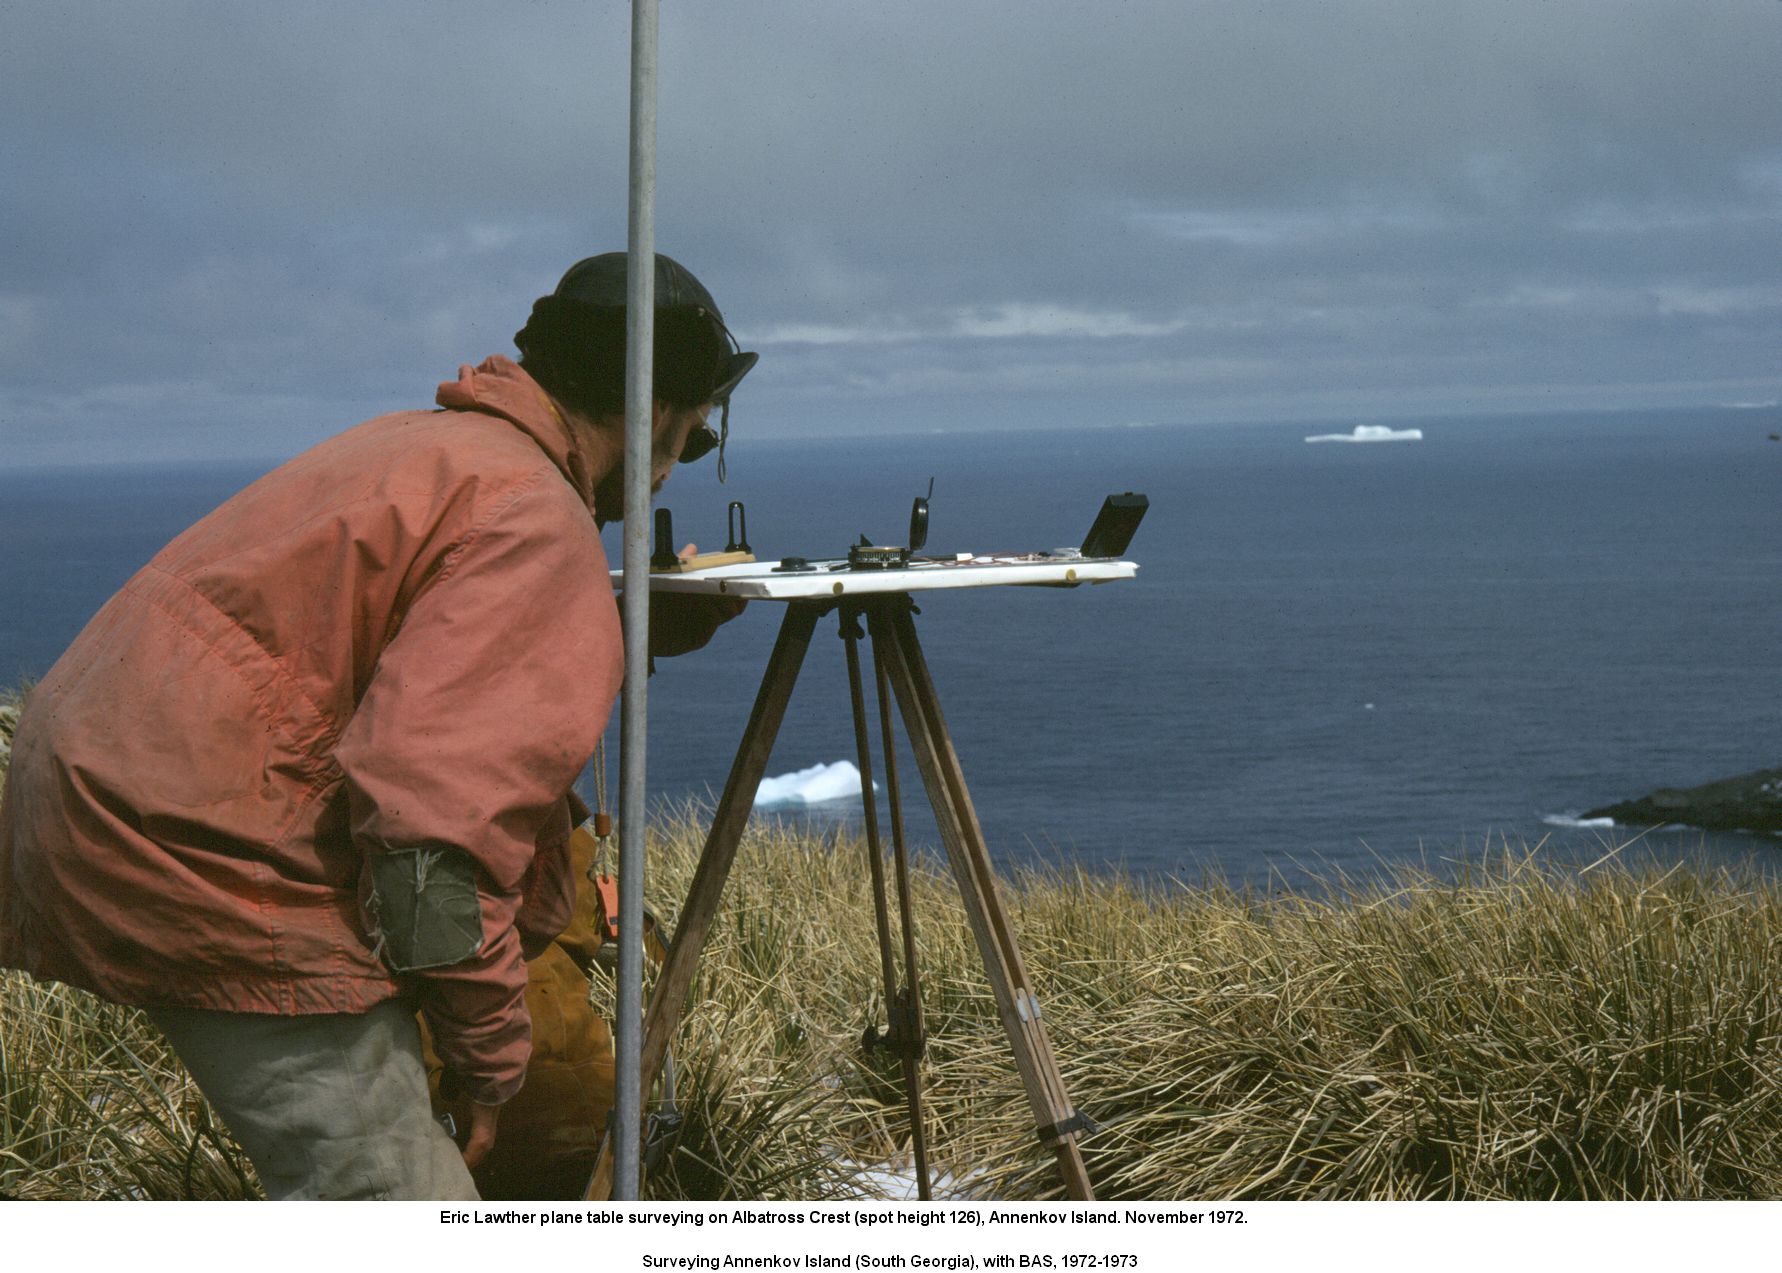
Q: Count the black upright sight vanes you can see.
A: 2